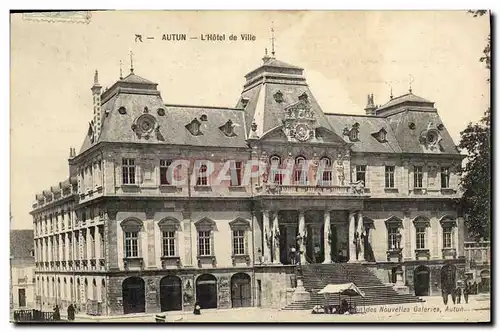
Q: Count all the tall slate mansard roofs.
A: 3